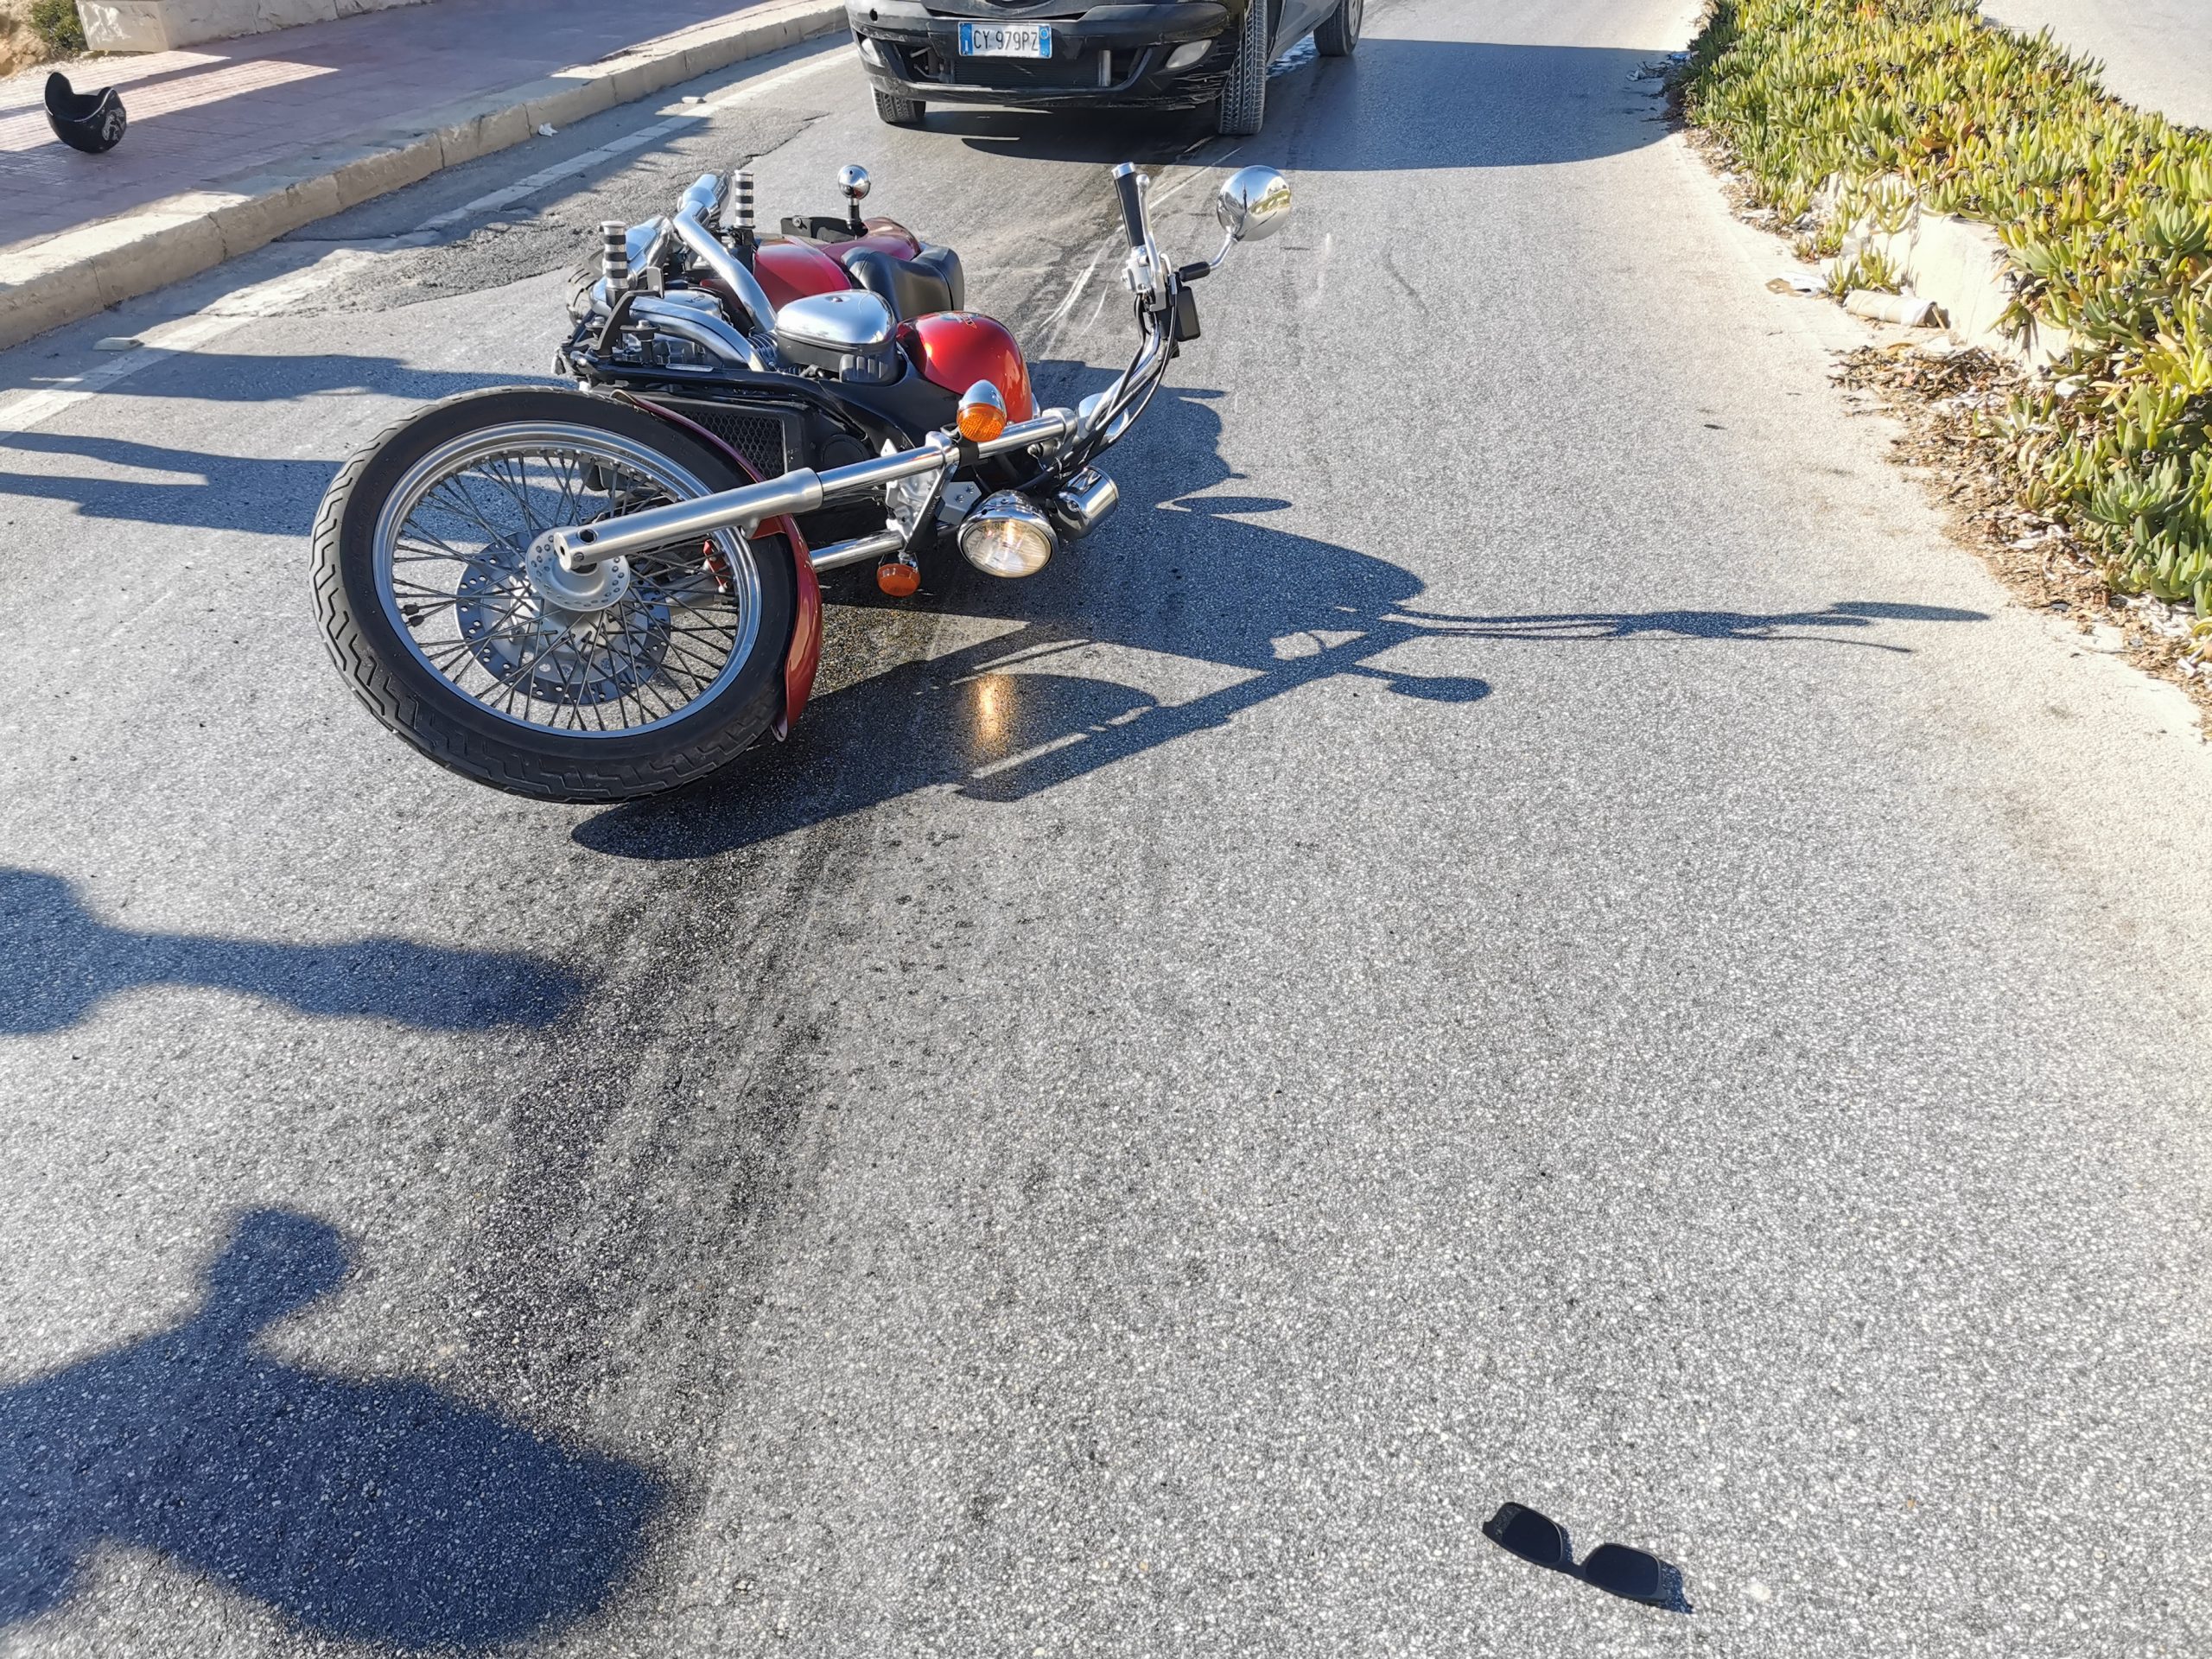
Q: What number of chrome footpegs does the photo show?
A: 2